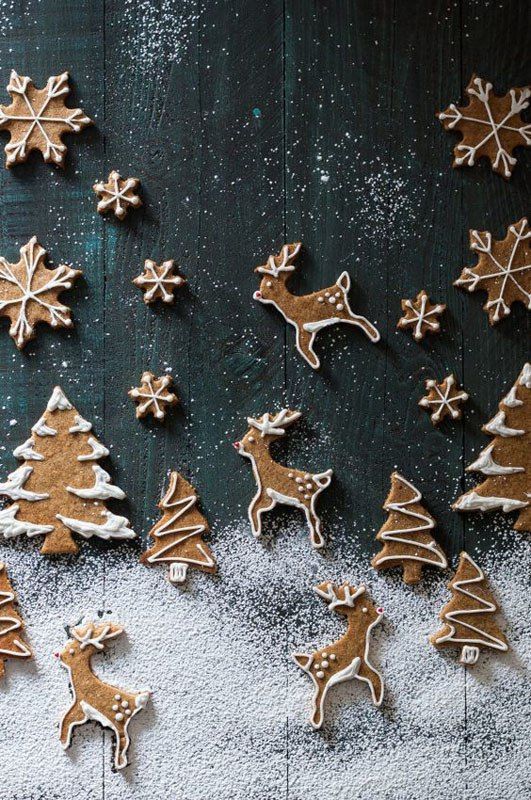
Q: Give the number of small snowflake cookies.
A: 5